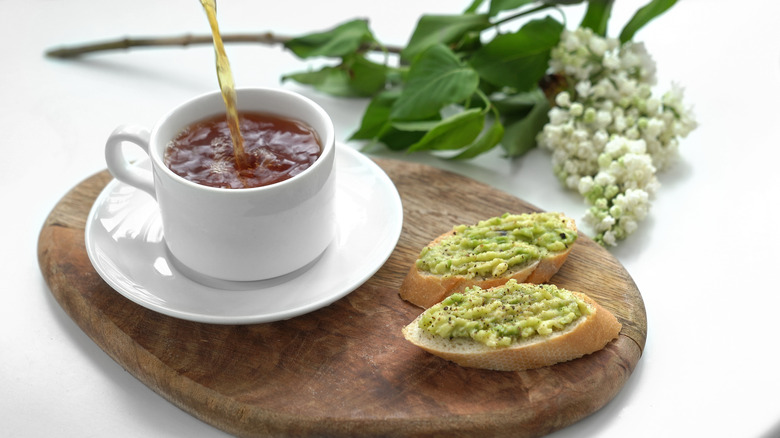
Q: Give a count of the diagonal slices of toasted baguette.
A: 2